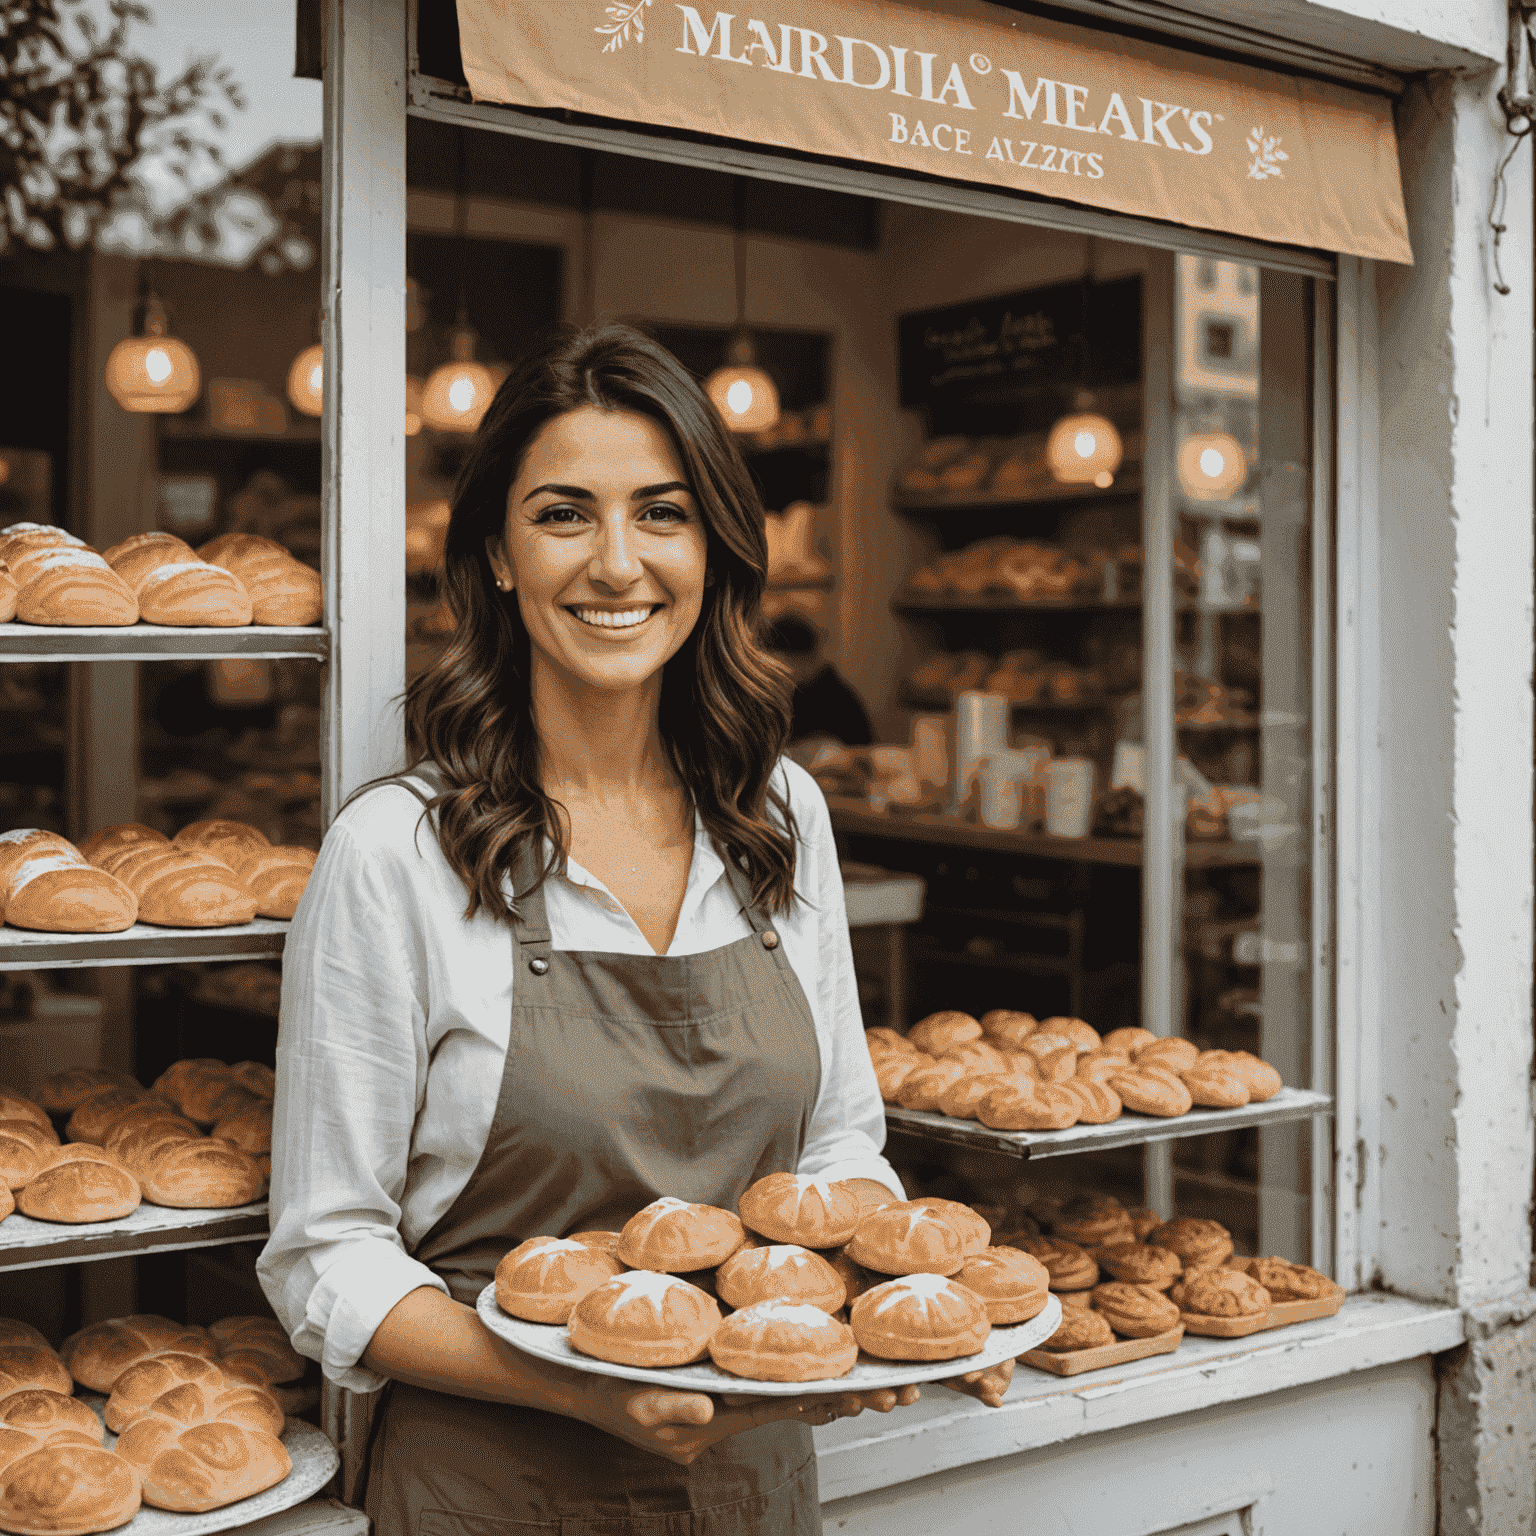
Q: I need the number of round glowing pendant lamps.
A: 6